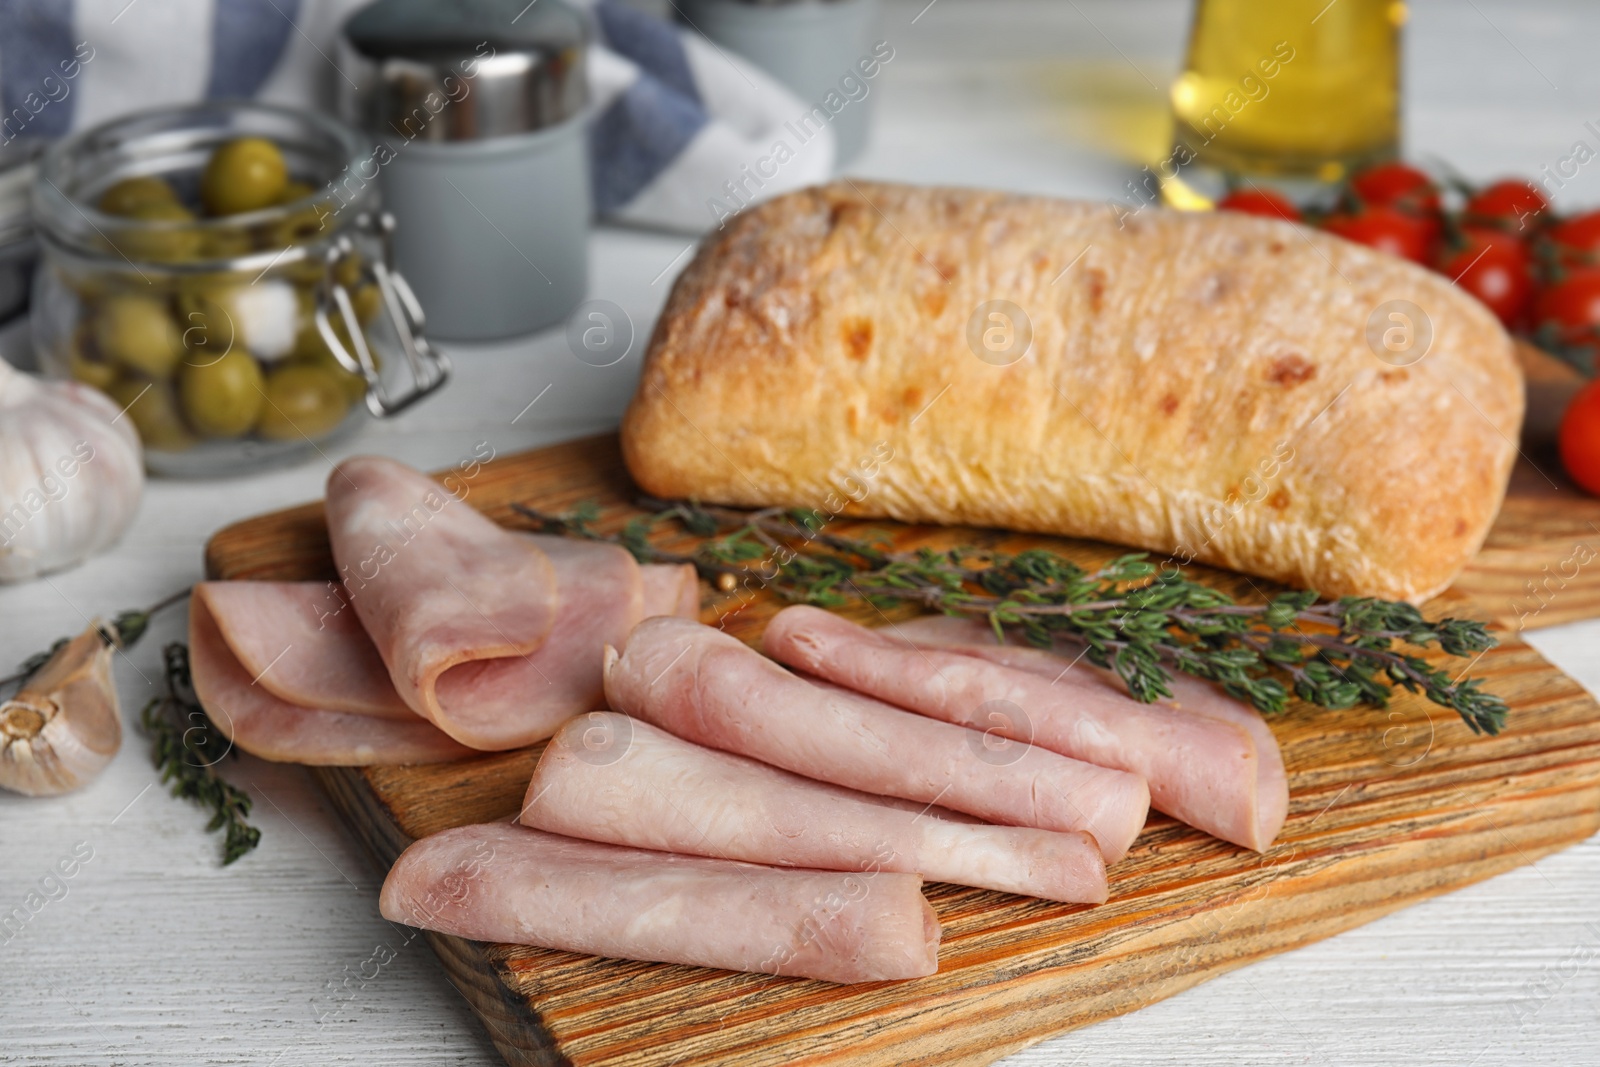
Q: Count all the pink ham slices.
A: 6